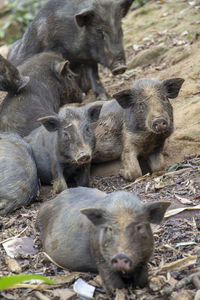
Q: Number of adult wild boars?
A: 1